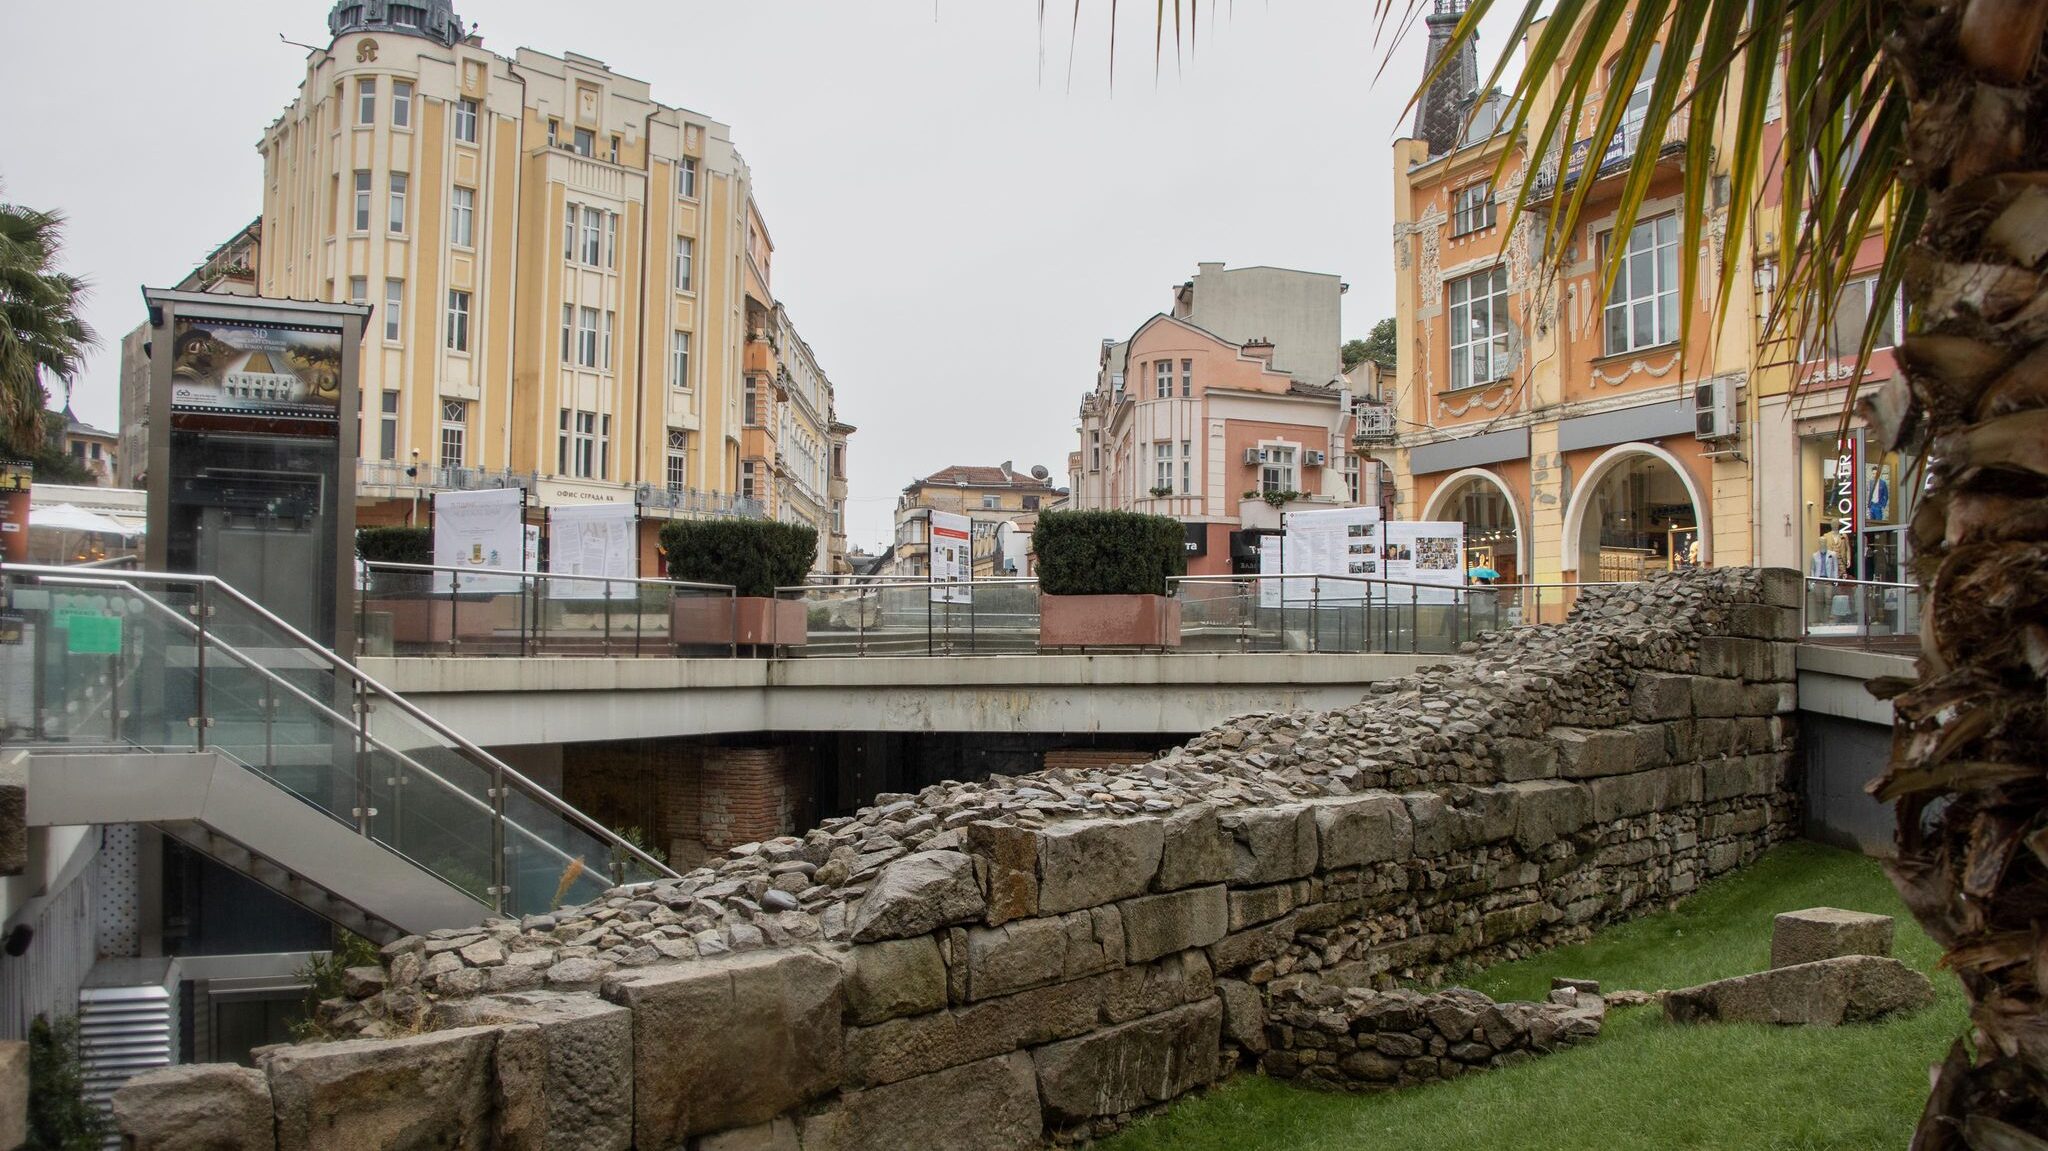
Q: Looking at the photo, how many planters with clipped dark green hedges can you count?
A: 3